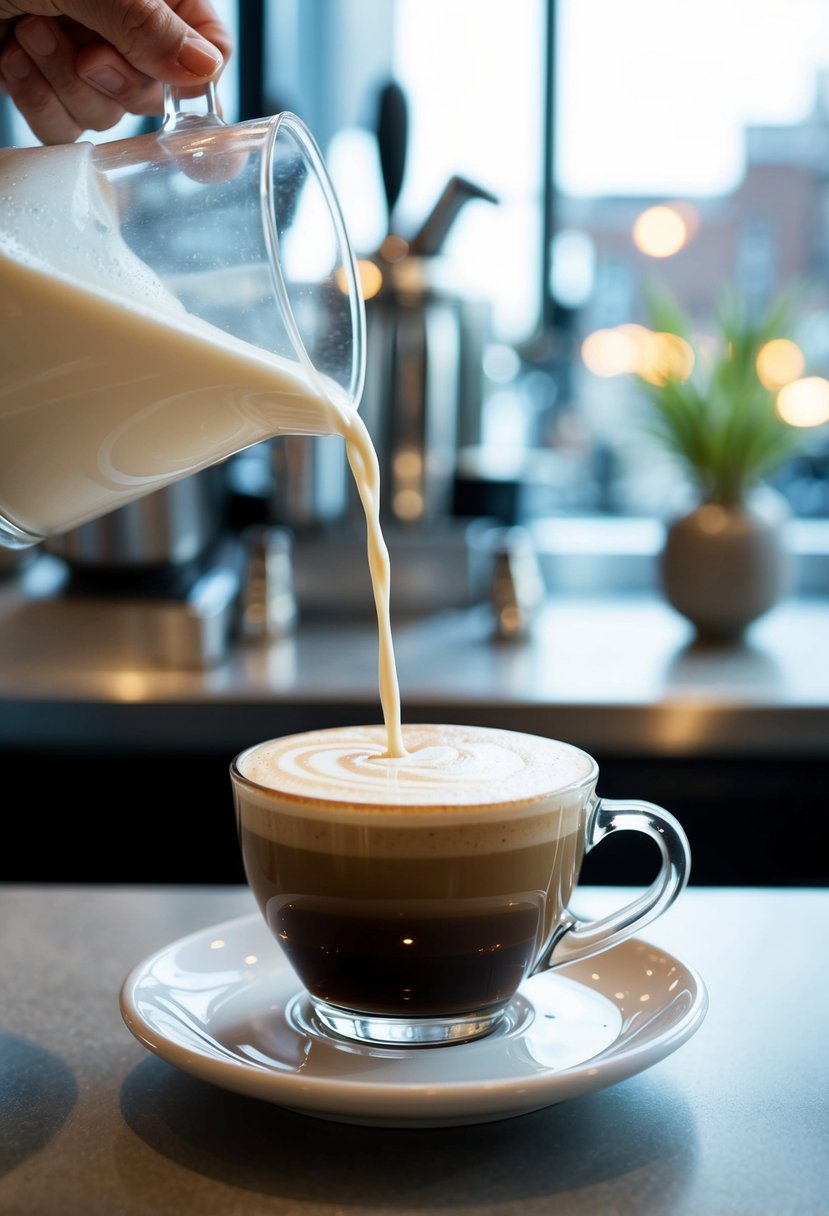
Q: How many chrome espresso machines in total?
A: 1